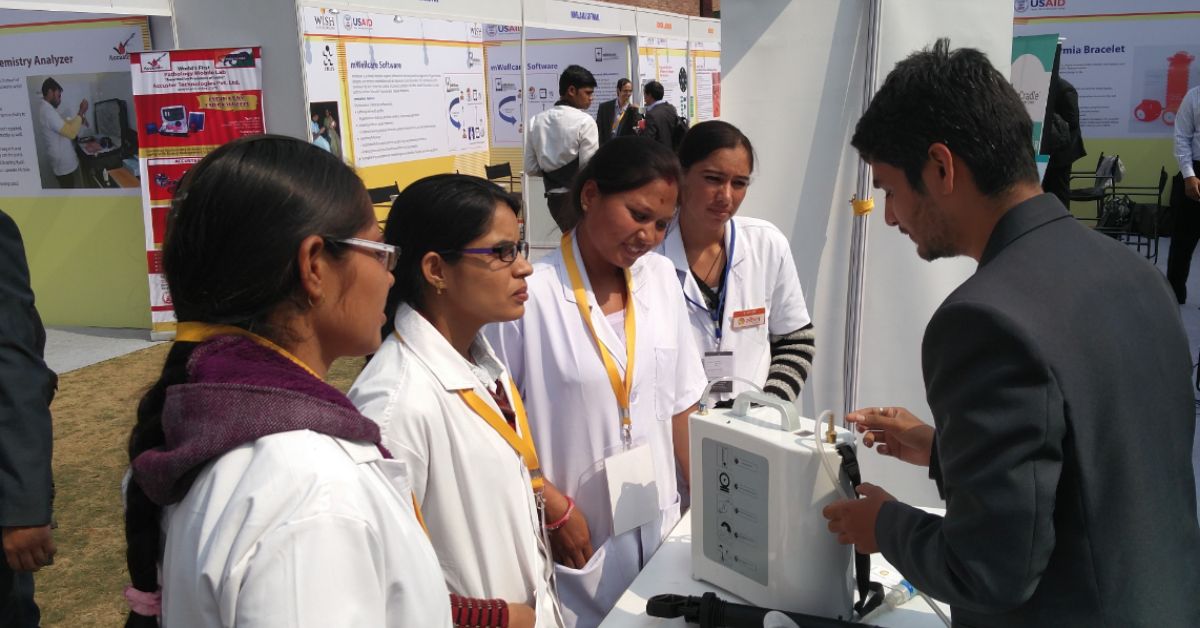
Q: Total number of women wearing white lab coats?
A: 4